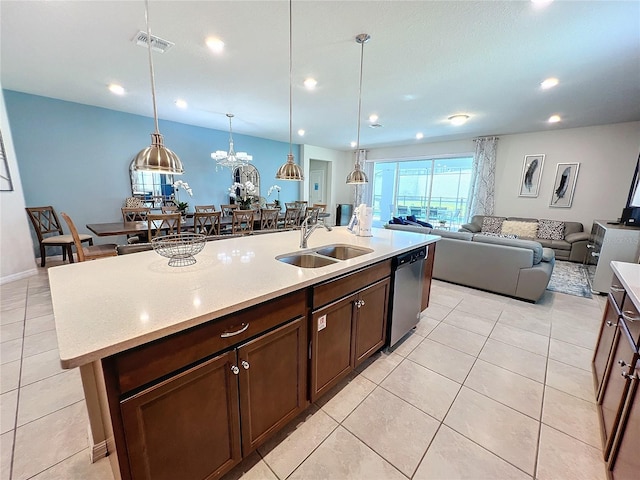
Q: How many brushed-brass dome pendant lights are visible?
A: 3